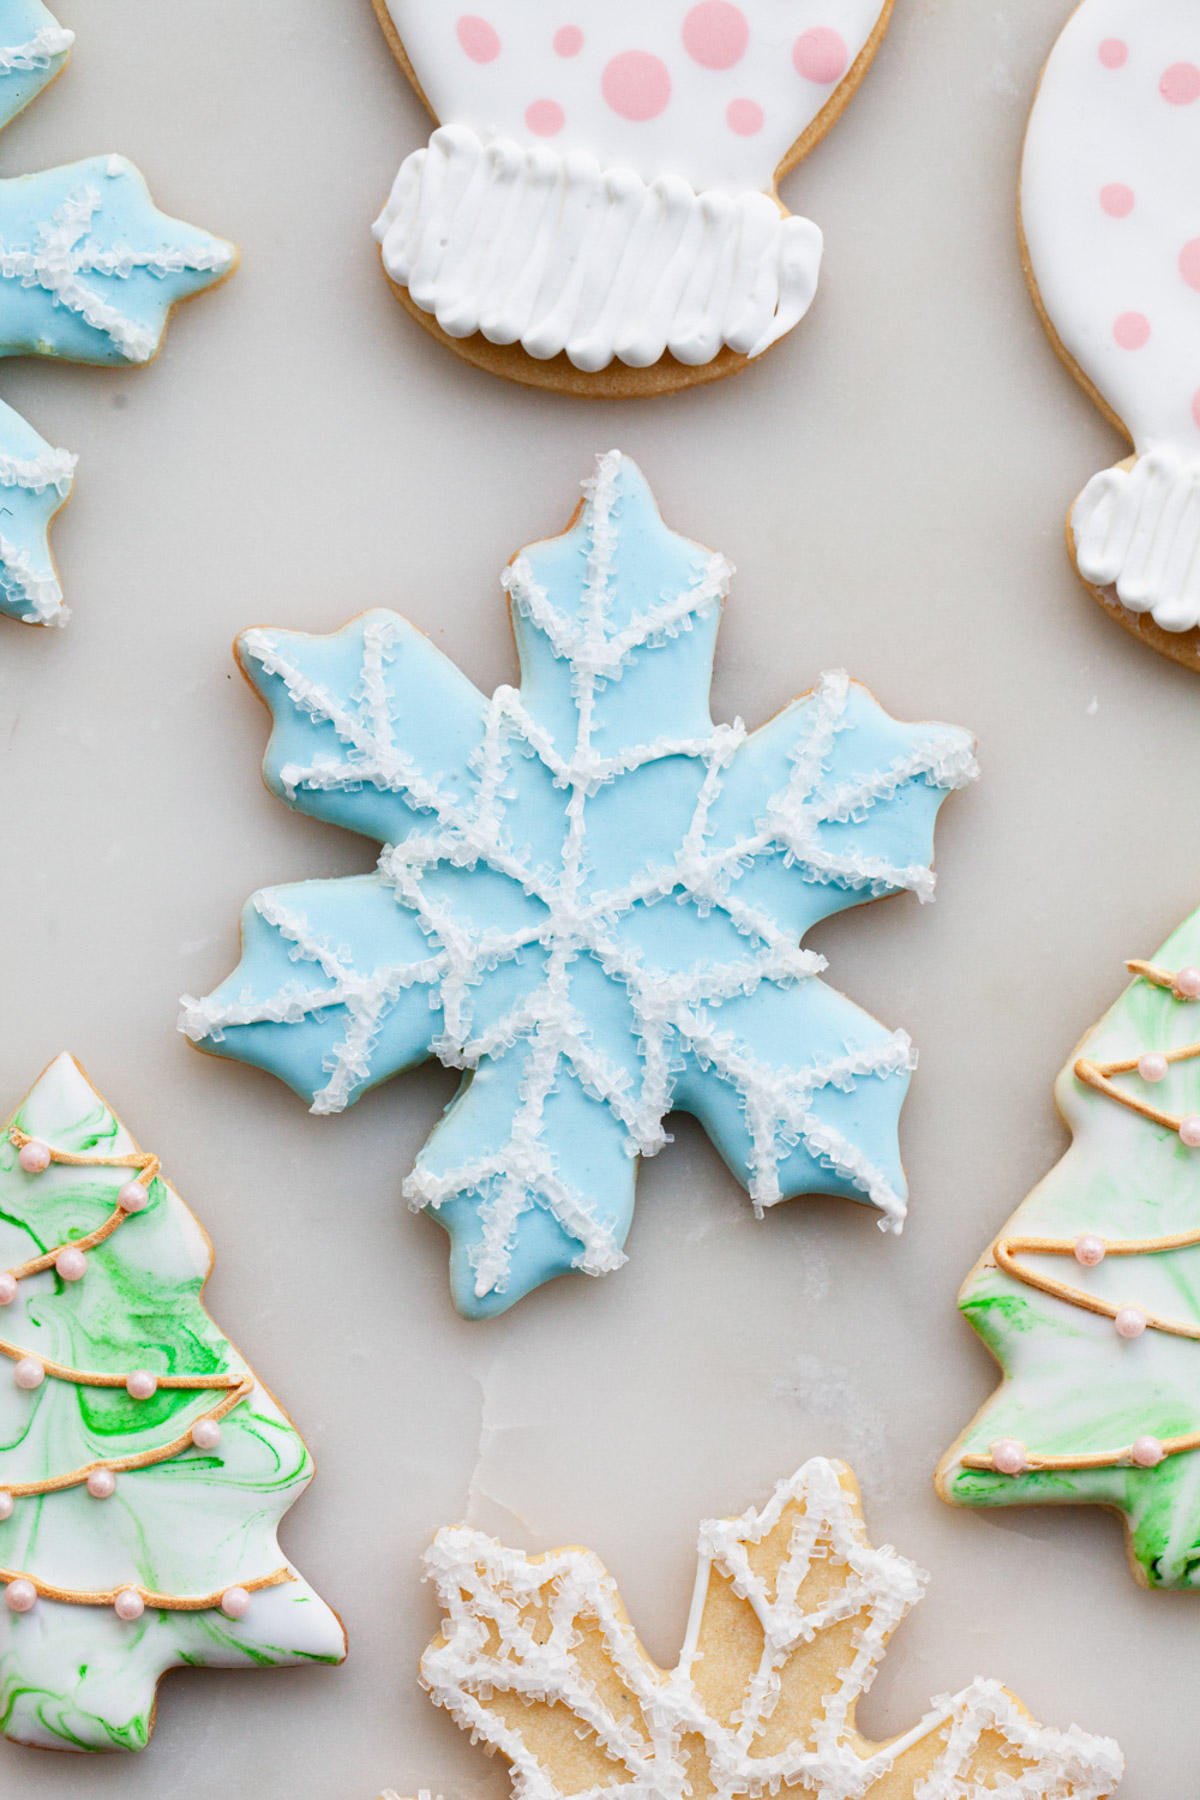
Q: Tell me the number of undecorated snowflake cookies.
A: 0